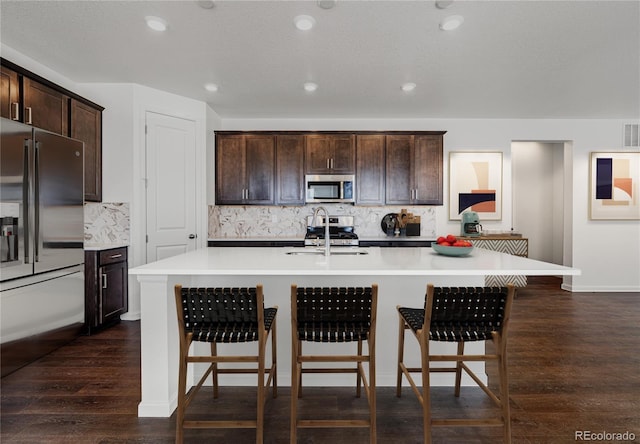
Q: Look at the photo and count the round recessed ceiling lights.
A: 6